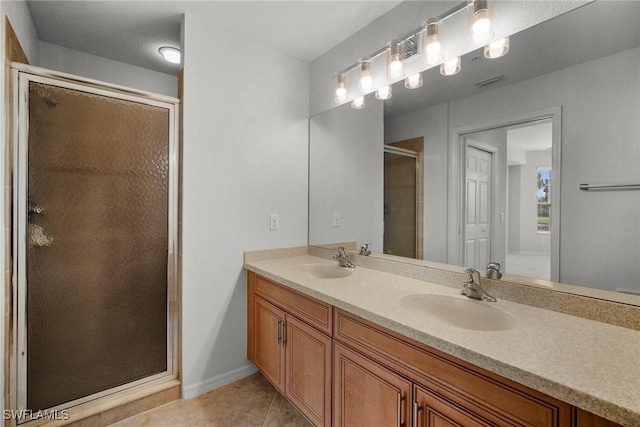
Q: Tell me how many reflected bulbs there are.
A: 5